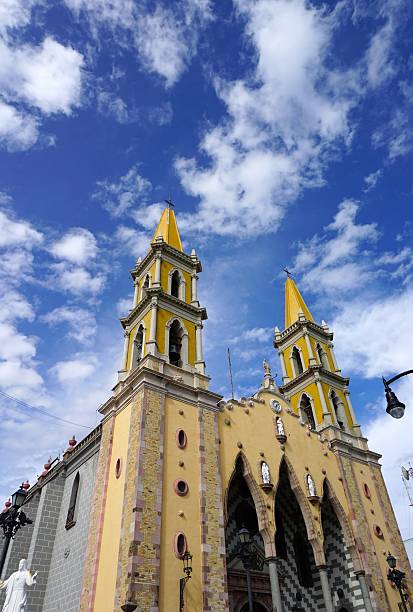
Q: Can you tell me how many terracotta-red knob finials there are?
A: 4